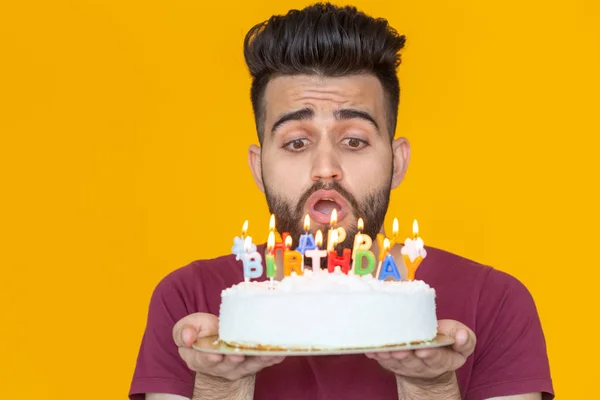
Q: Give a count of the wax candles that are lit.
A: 15